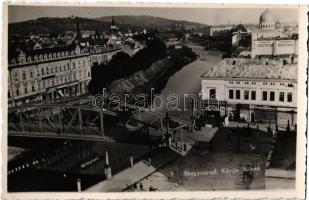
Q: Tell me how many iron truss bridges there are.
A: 1